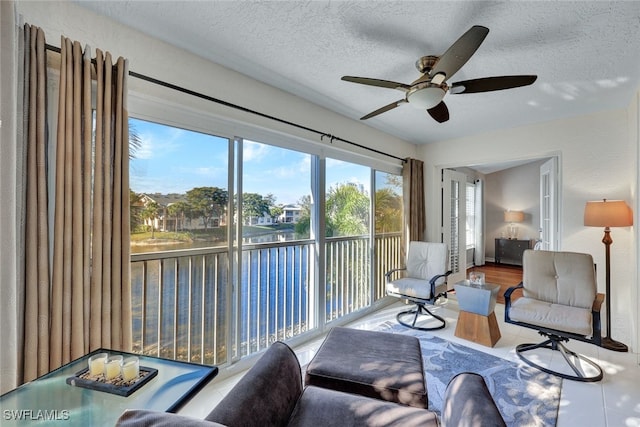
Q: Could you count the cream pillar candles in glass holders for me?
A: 3